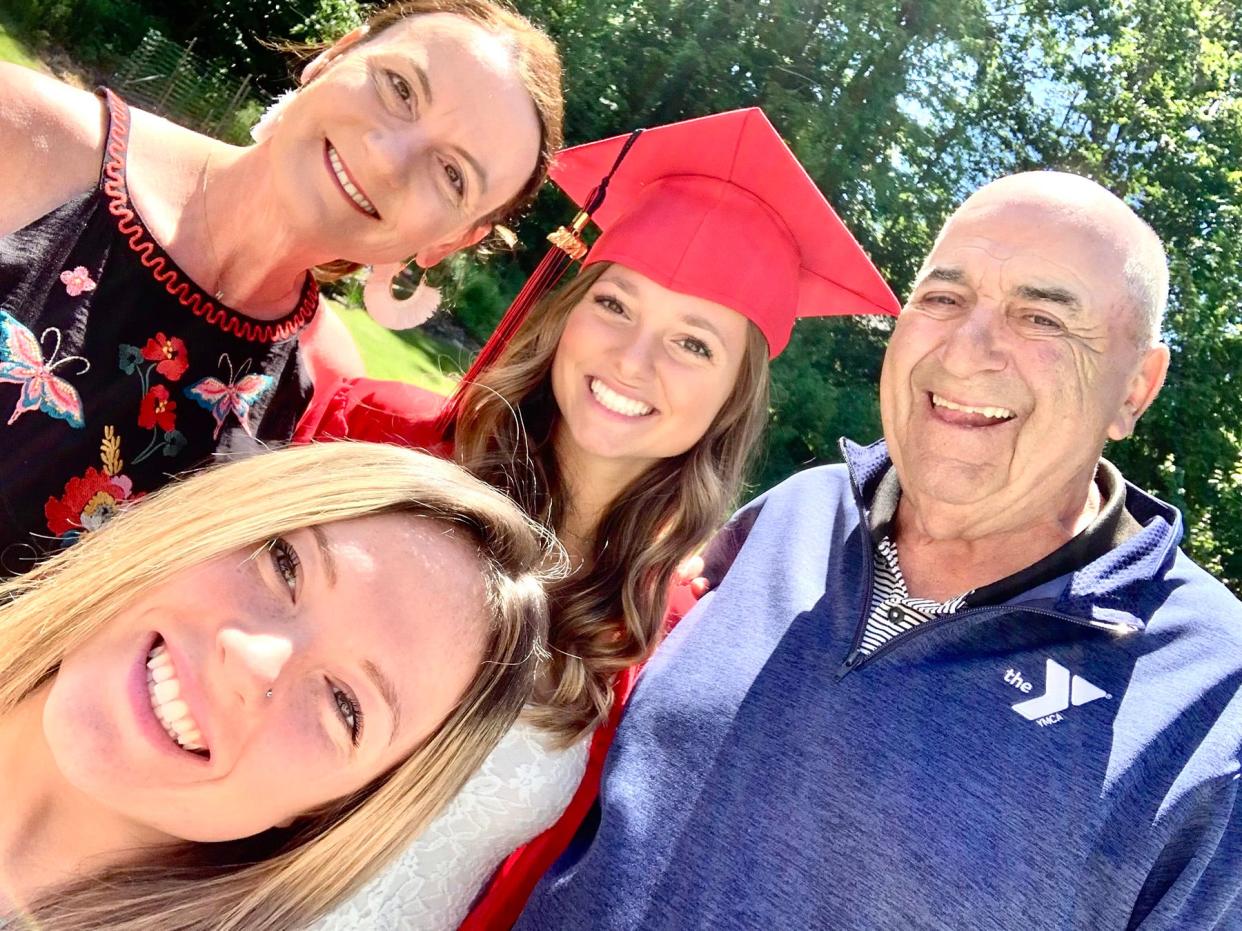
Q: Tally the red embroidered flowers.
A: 3